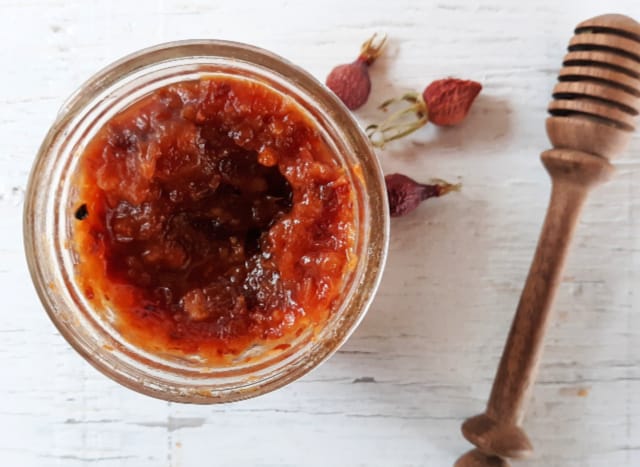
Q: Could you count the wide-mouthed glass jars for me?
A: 1